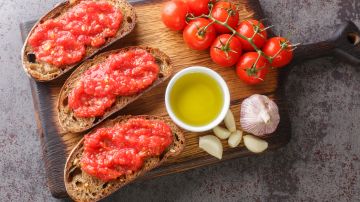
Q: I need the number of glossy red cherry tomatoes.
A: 8